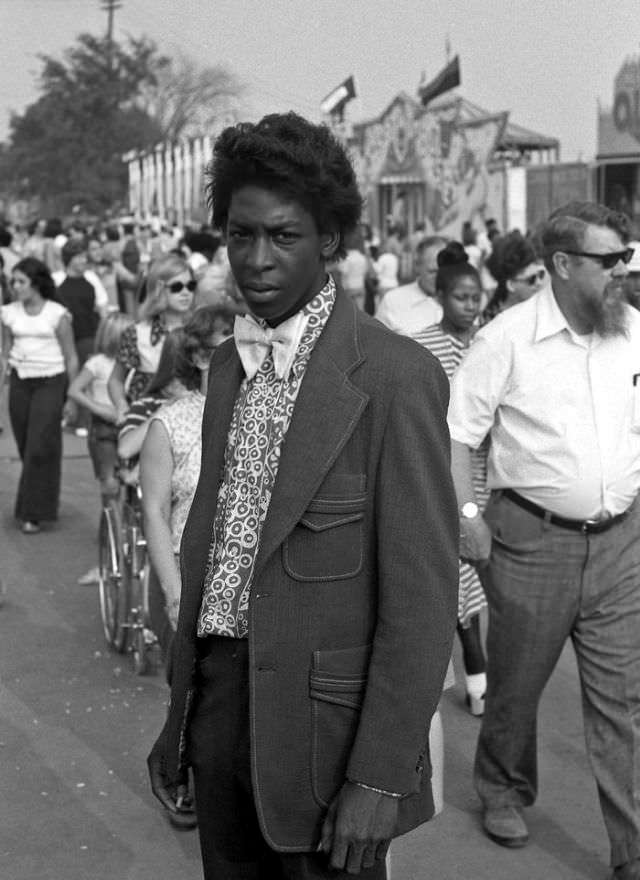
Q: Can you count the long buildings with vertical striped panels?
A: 1